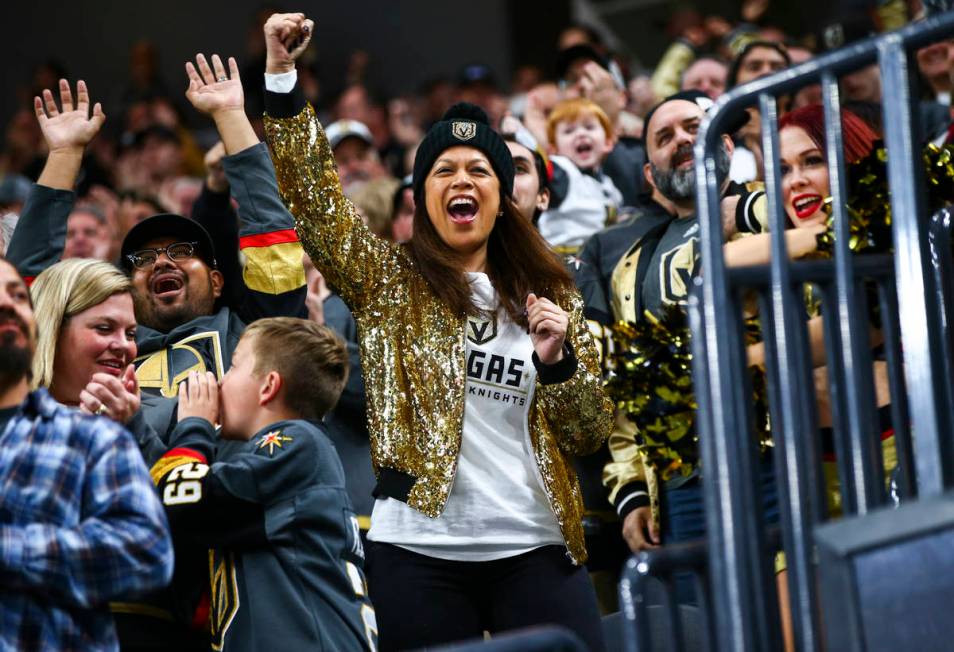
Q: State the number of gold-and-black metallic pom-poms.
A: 2